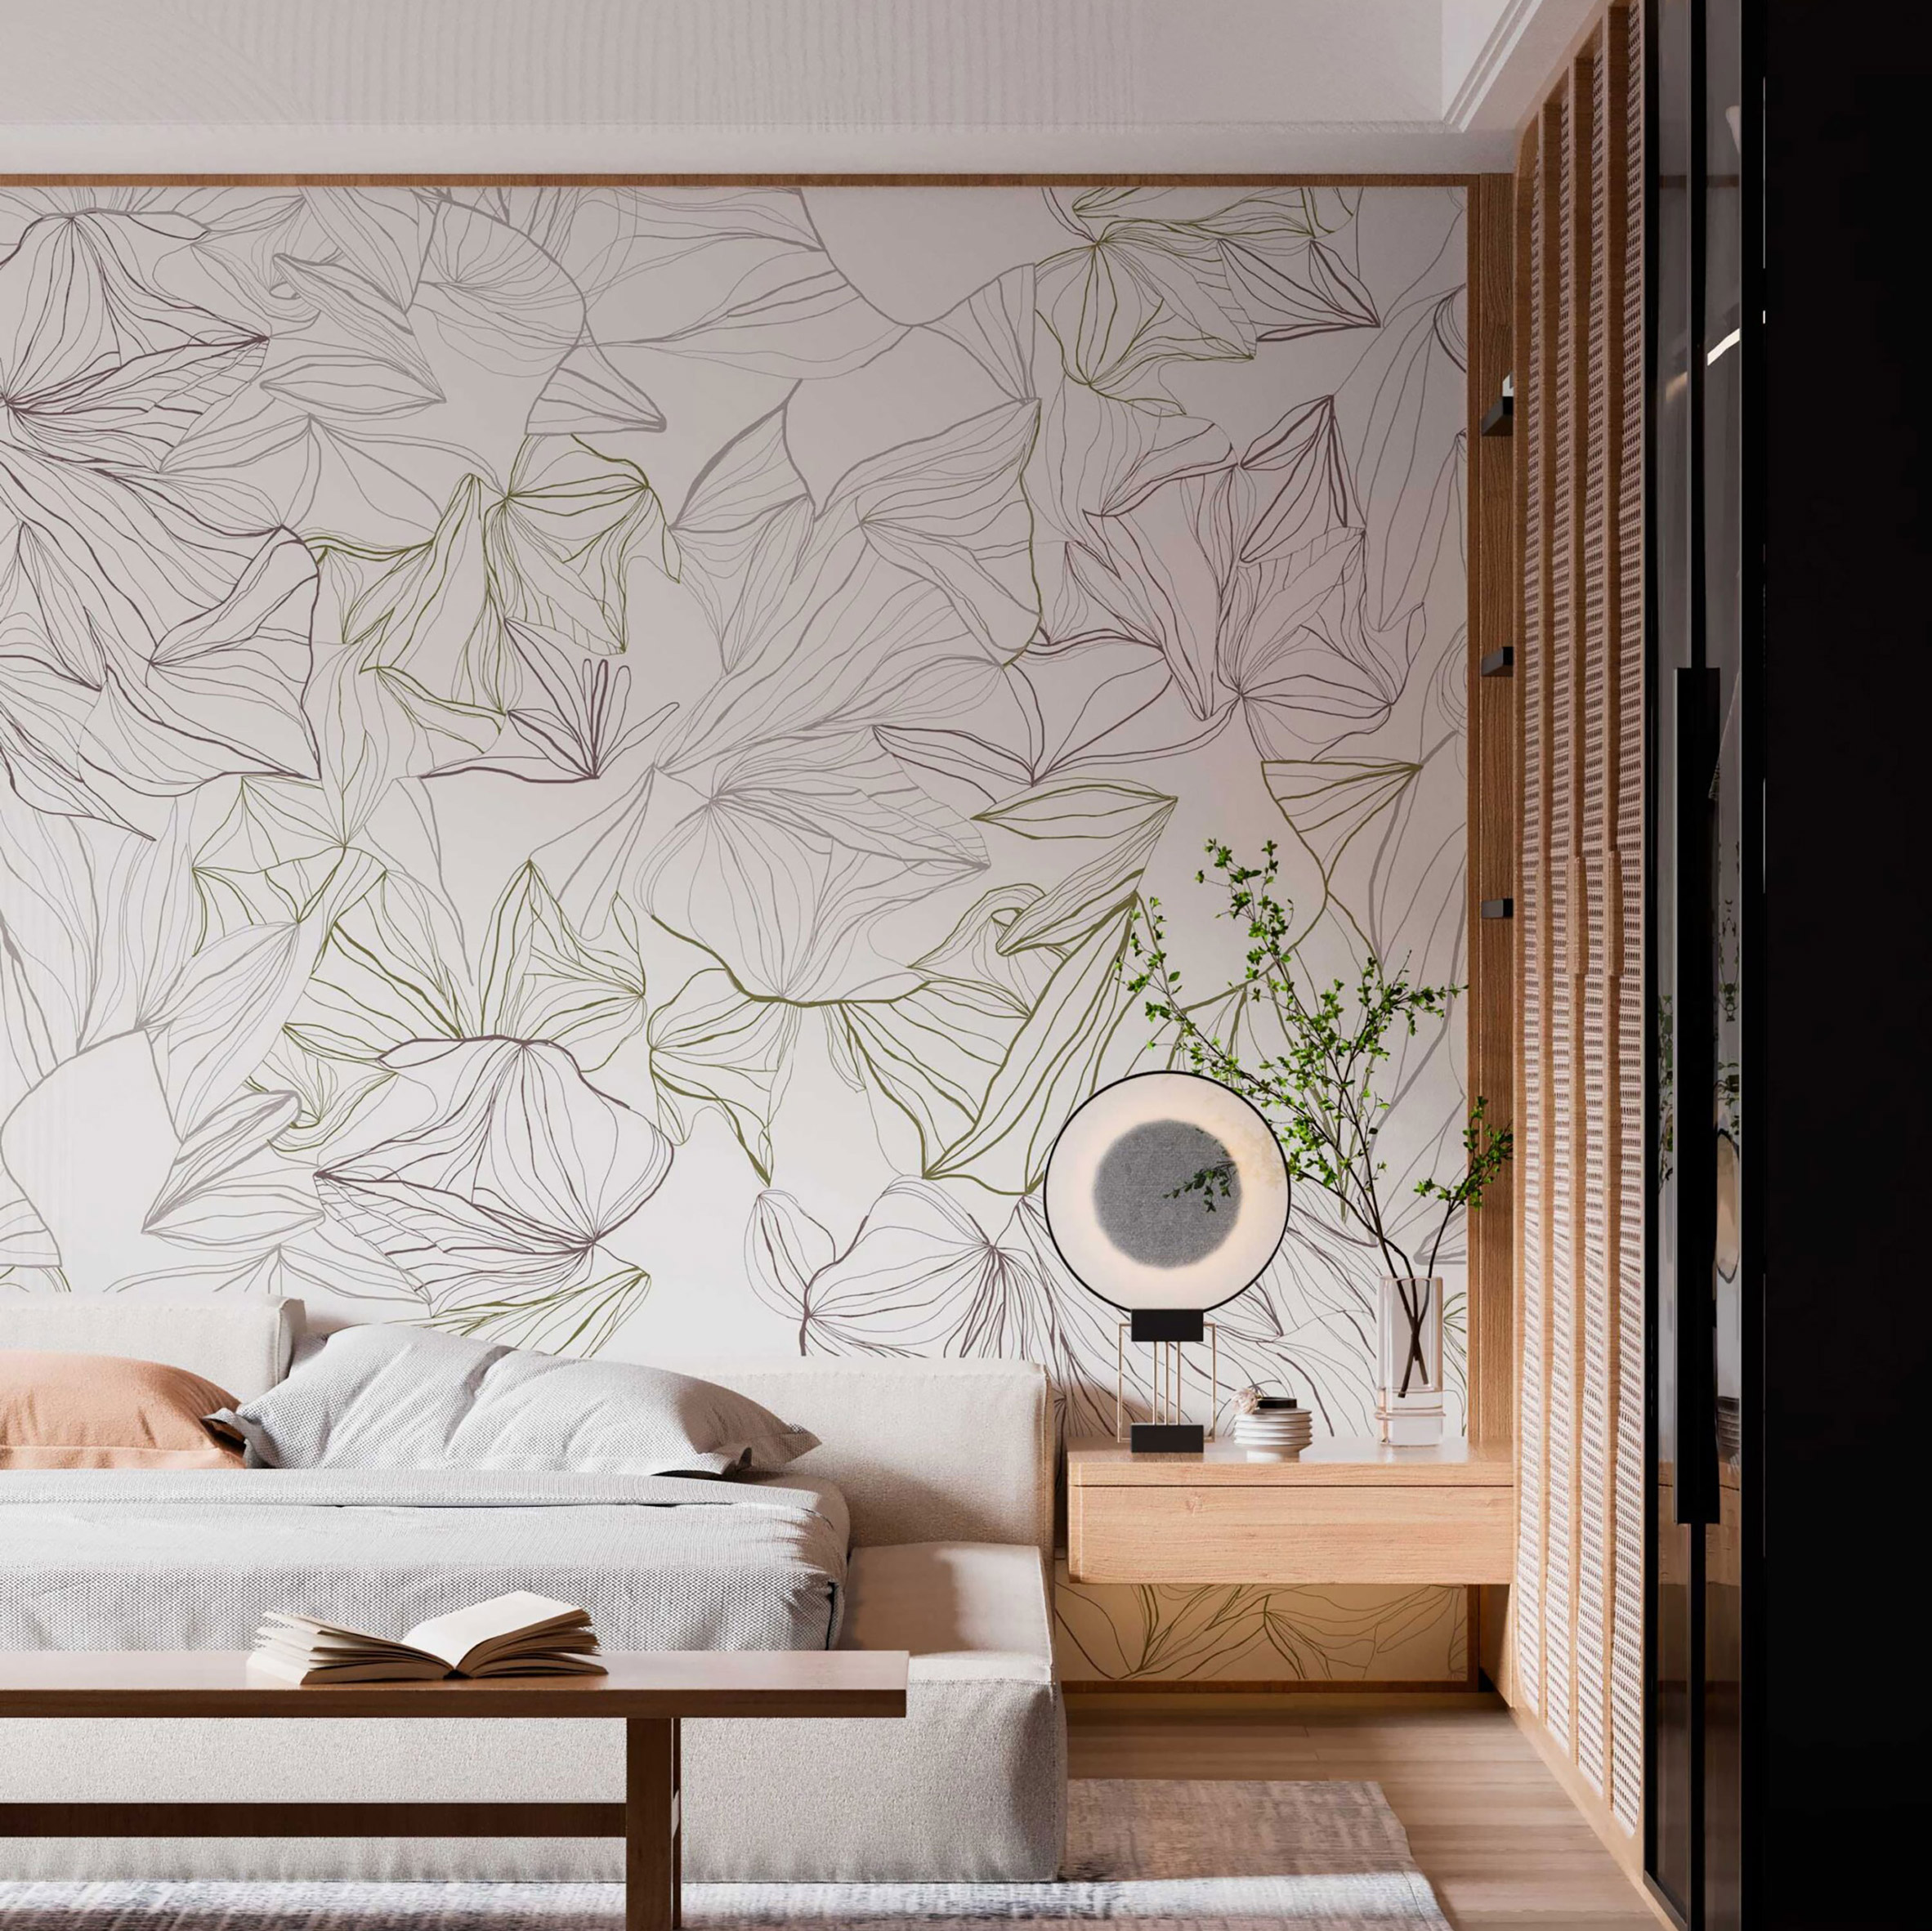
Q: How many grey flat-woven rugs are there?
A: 1